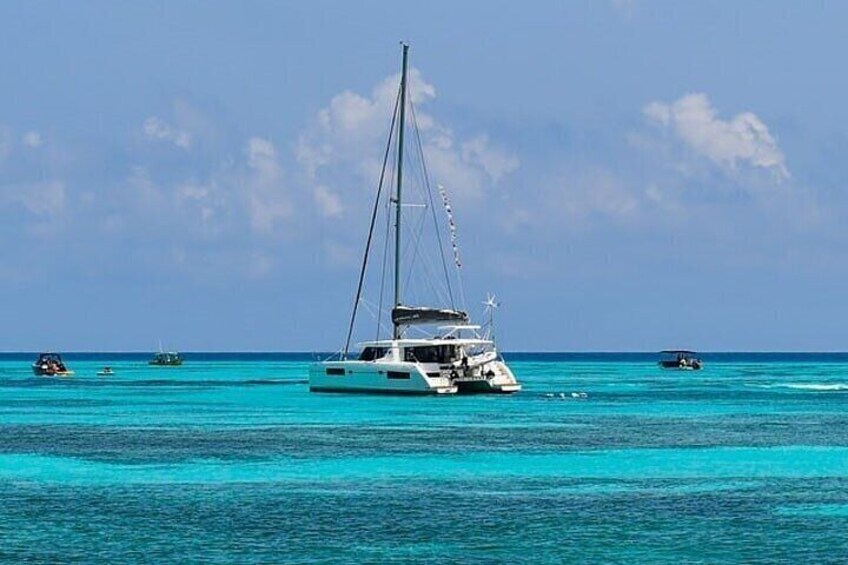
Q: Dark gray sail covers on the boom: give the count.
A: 1